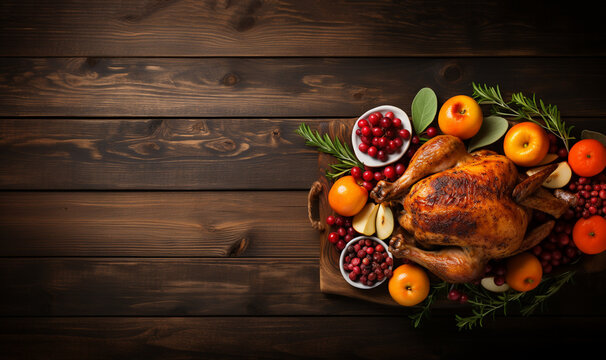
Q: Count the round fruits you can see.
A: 7